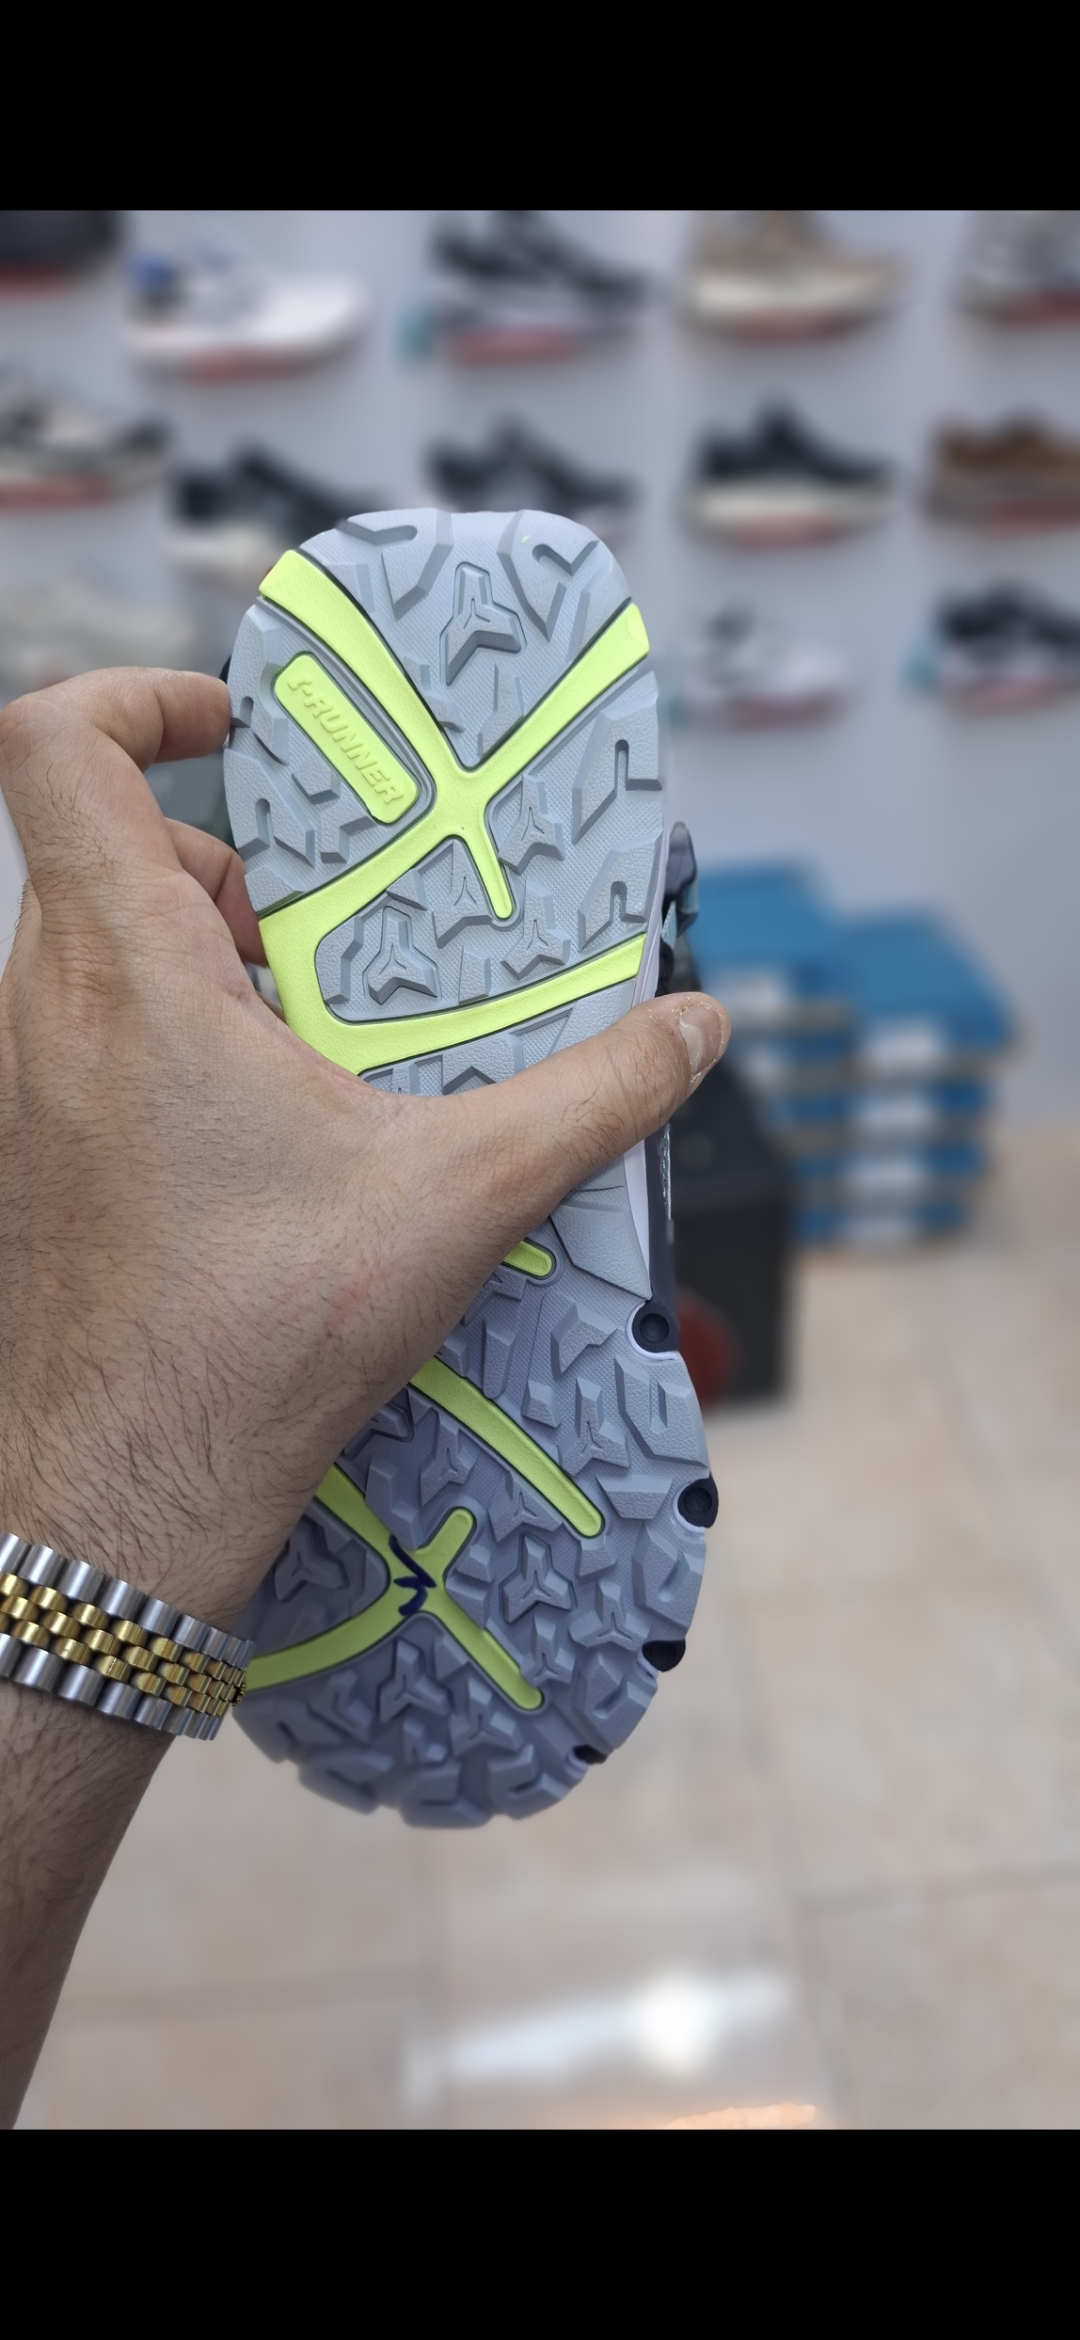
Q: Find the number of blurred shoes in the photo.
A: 13